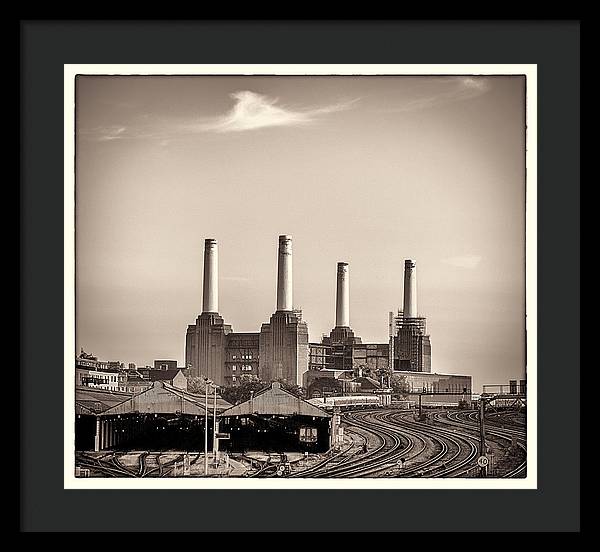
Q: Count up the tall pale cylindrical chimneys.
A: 4